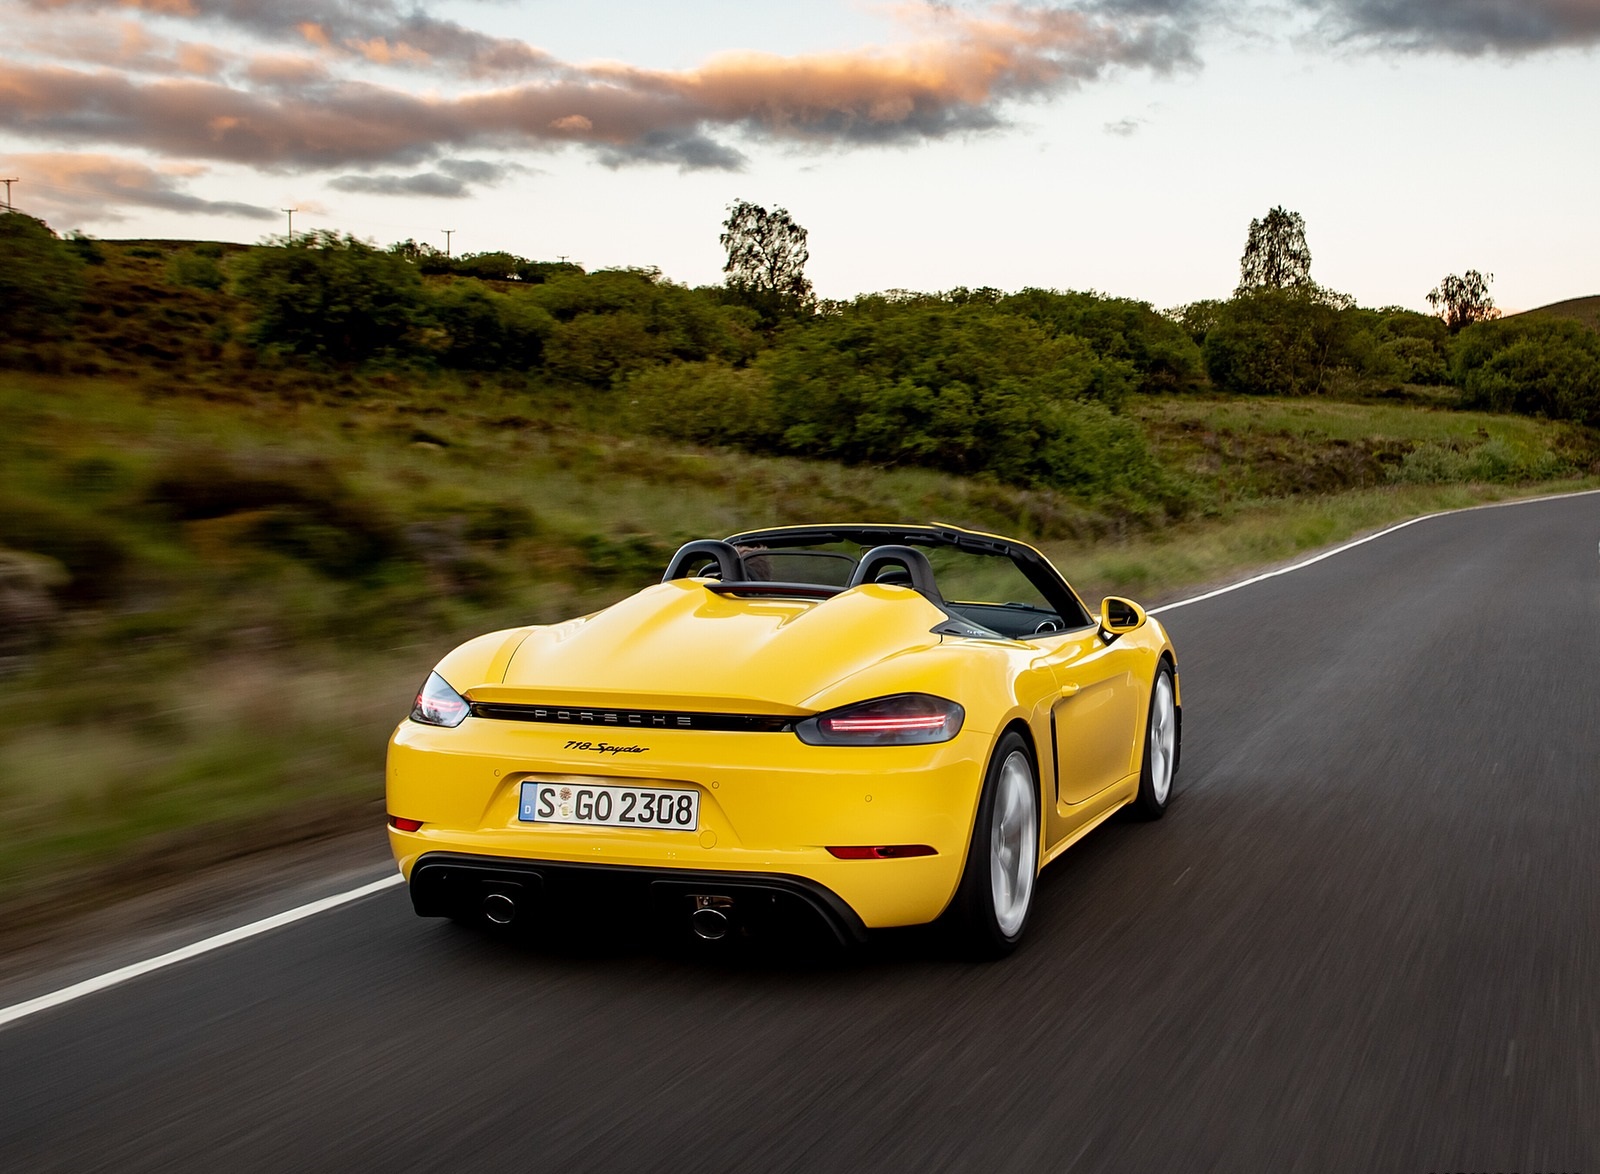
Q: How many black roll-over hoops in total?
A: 2